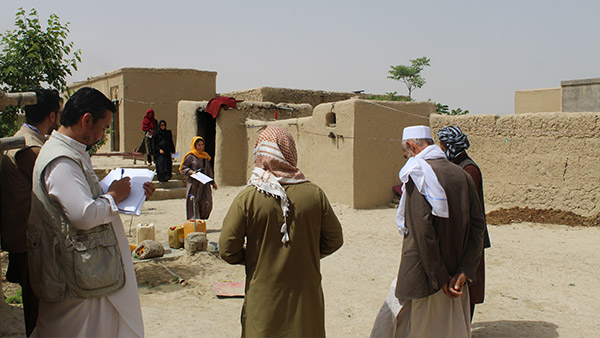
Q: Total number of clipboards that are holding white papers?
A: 2